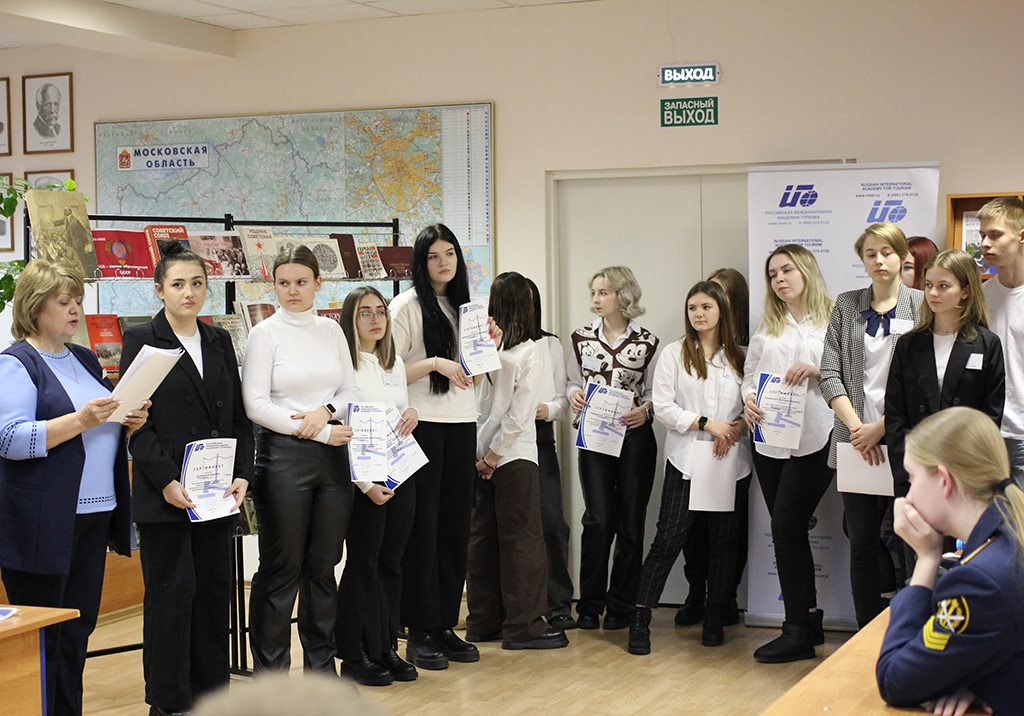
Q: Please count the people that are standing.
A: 15